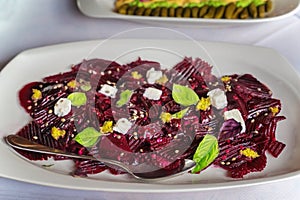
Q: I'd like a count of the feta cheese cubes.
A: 7